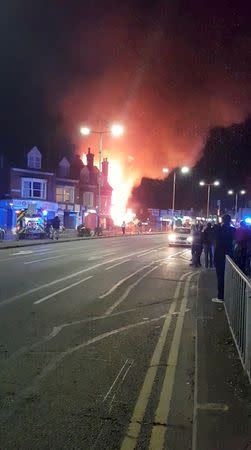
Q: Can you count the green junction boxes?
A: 0